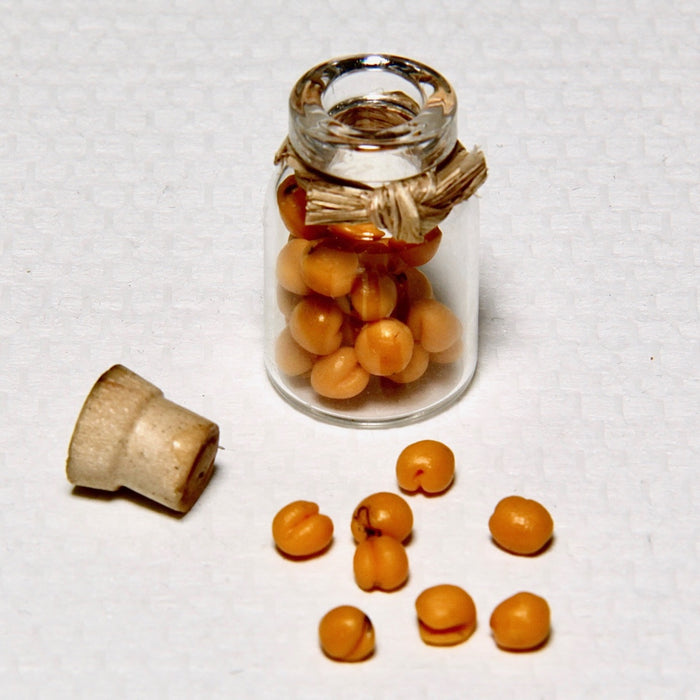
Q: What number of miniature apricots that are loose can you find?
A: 8